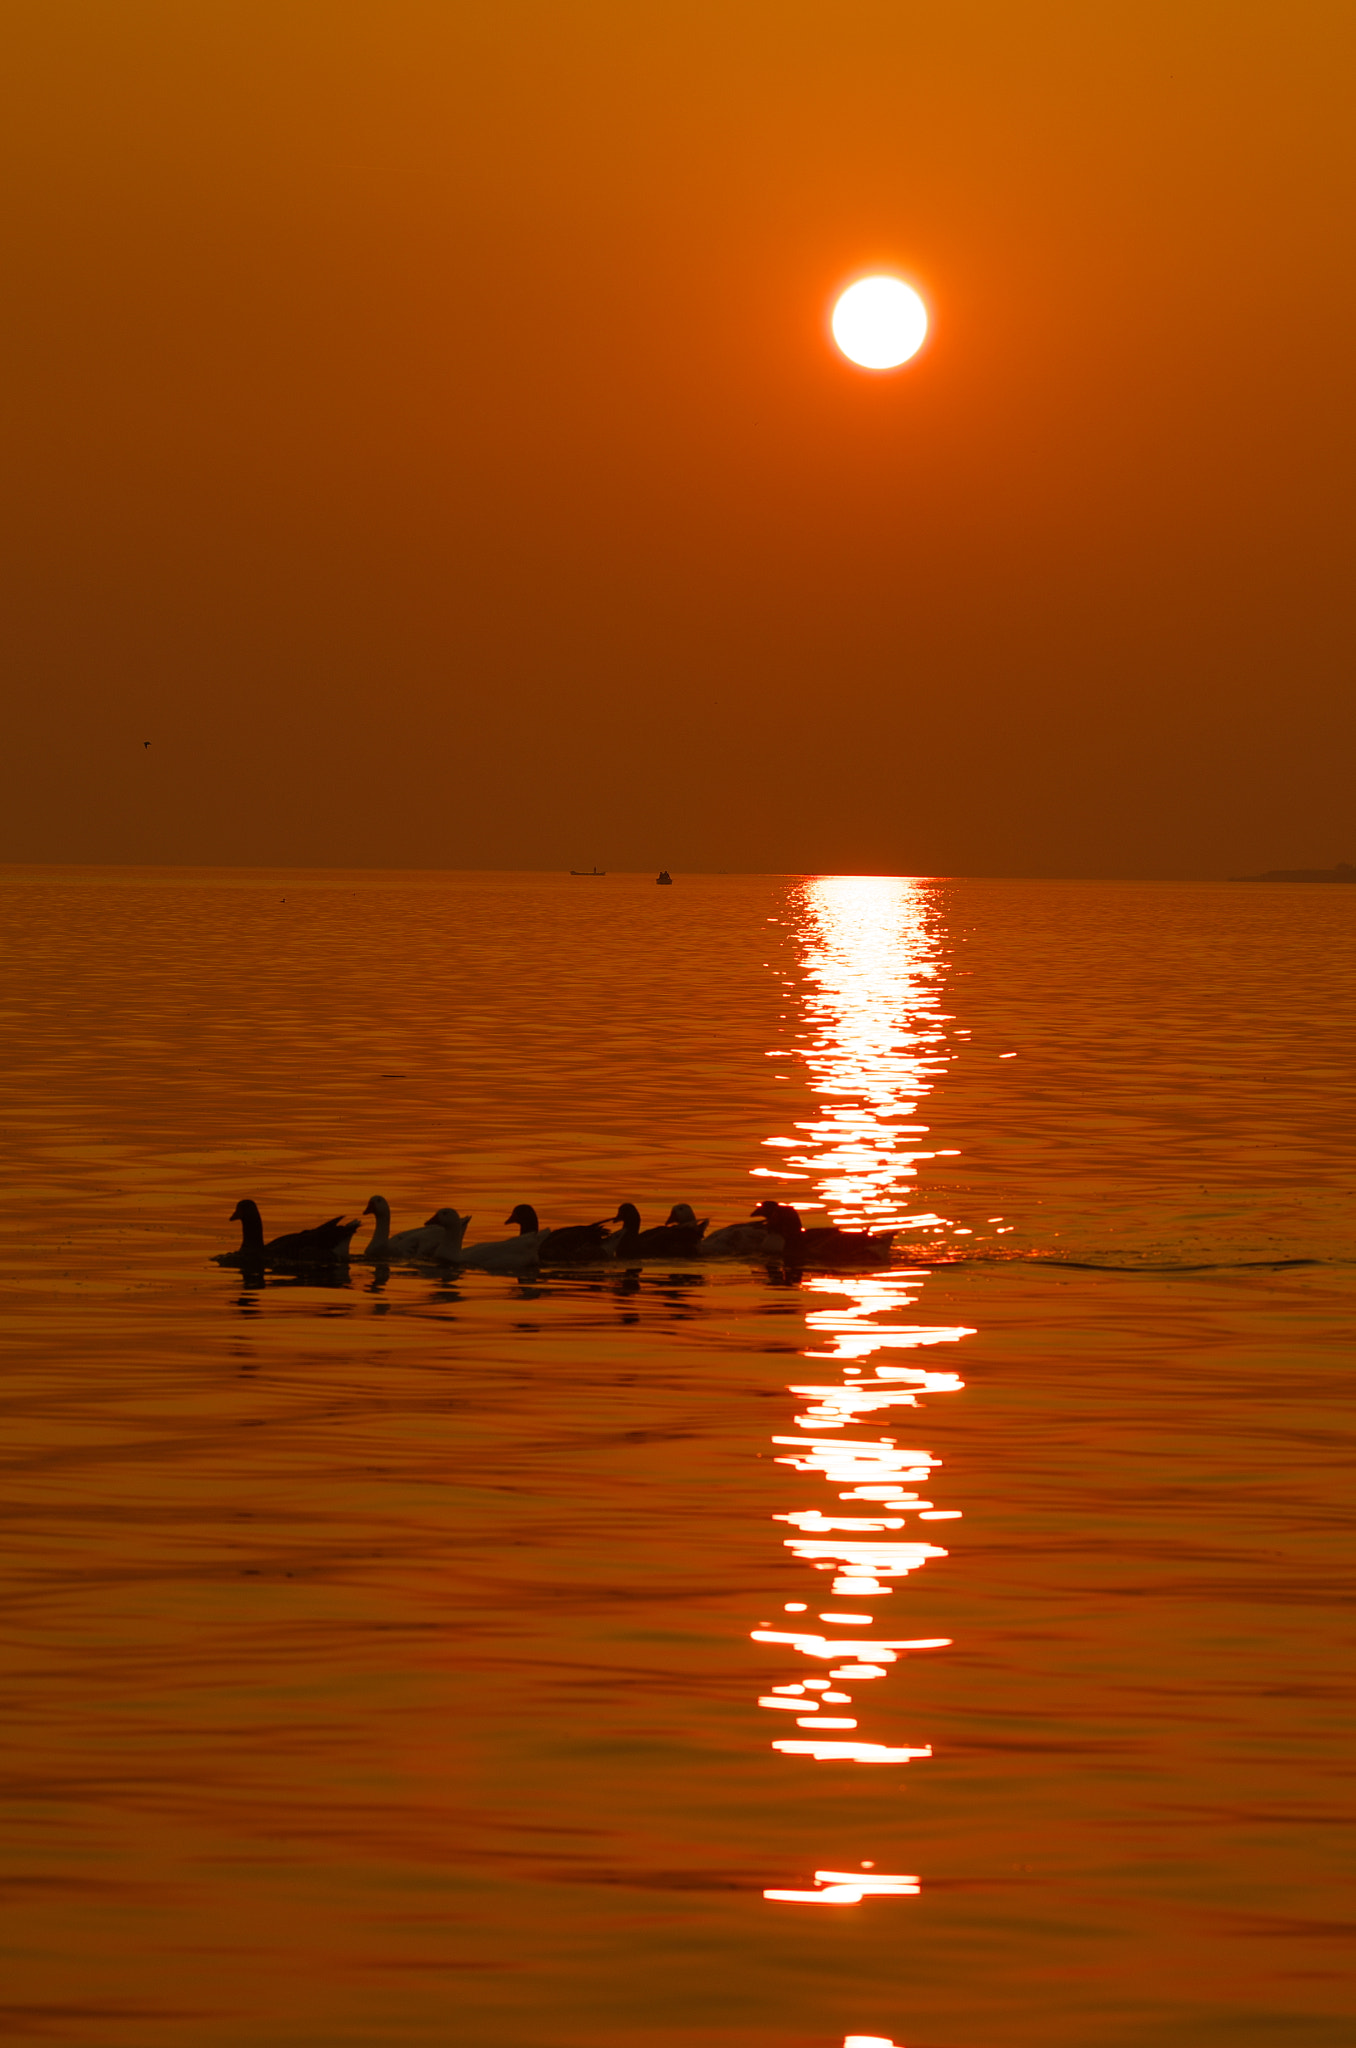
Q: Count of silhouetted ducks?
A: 8